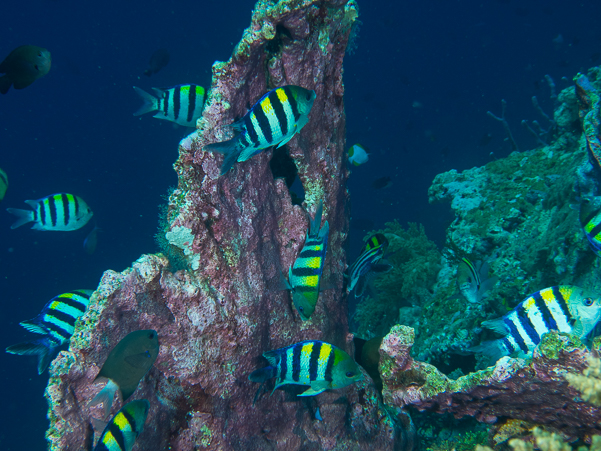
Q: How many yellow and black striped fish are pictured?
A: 11